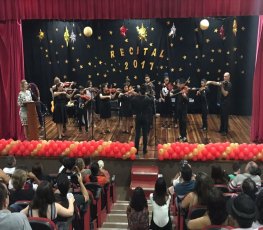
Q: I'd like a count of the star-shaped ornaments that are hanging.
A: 8